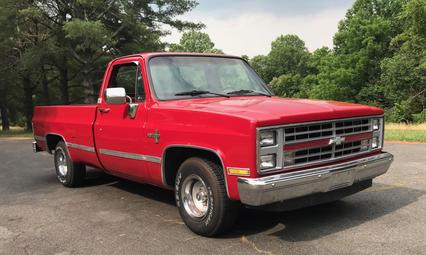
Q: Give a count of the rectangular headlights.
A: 4